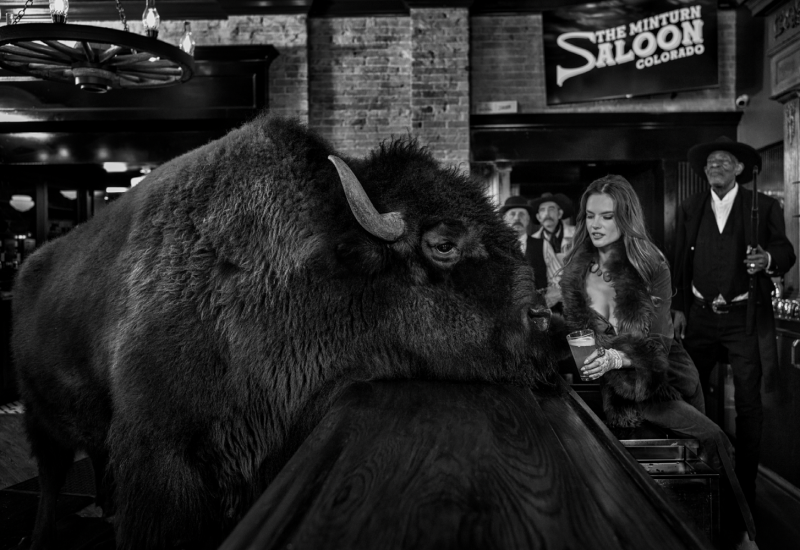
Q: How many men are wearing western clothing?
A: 3